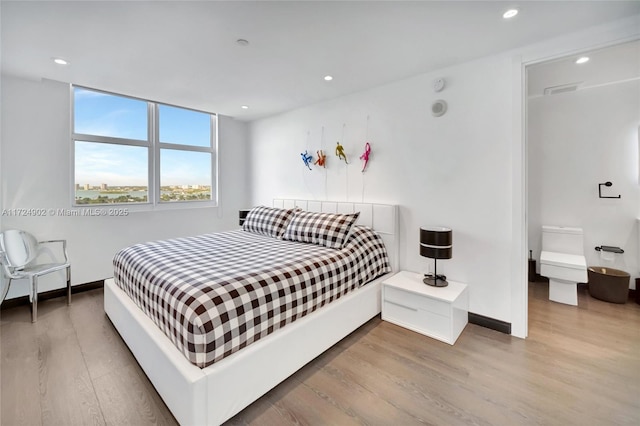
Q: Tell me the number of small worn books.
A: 0